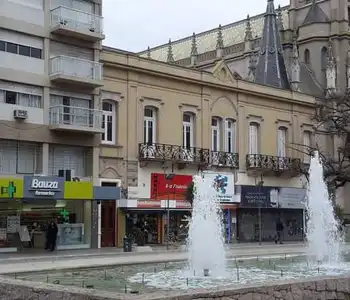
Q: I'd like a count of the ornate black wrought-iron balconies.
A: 3